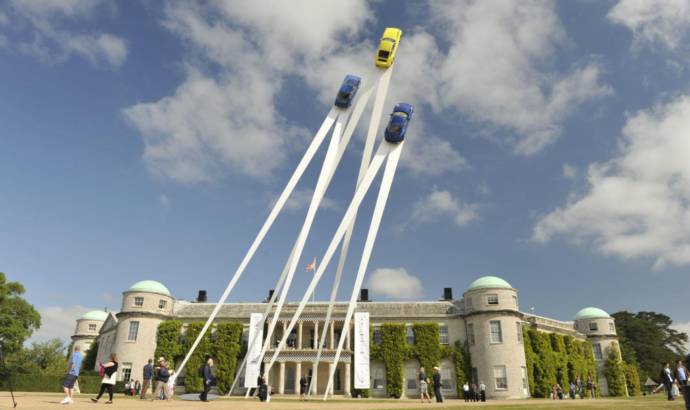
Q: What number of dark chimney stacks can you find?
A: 4